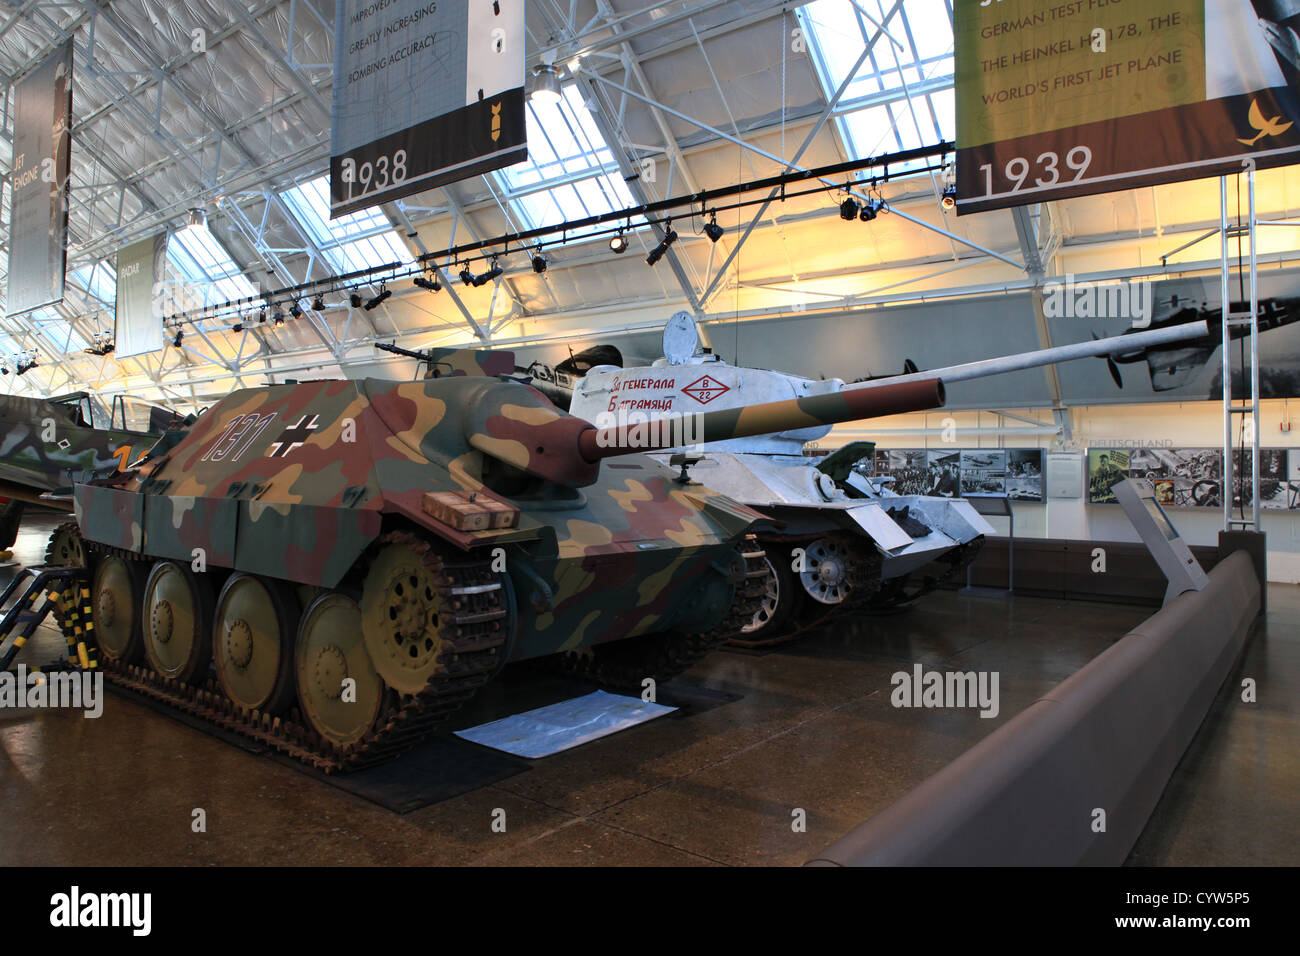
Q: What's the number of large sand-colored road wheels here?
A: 4